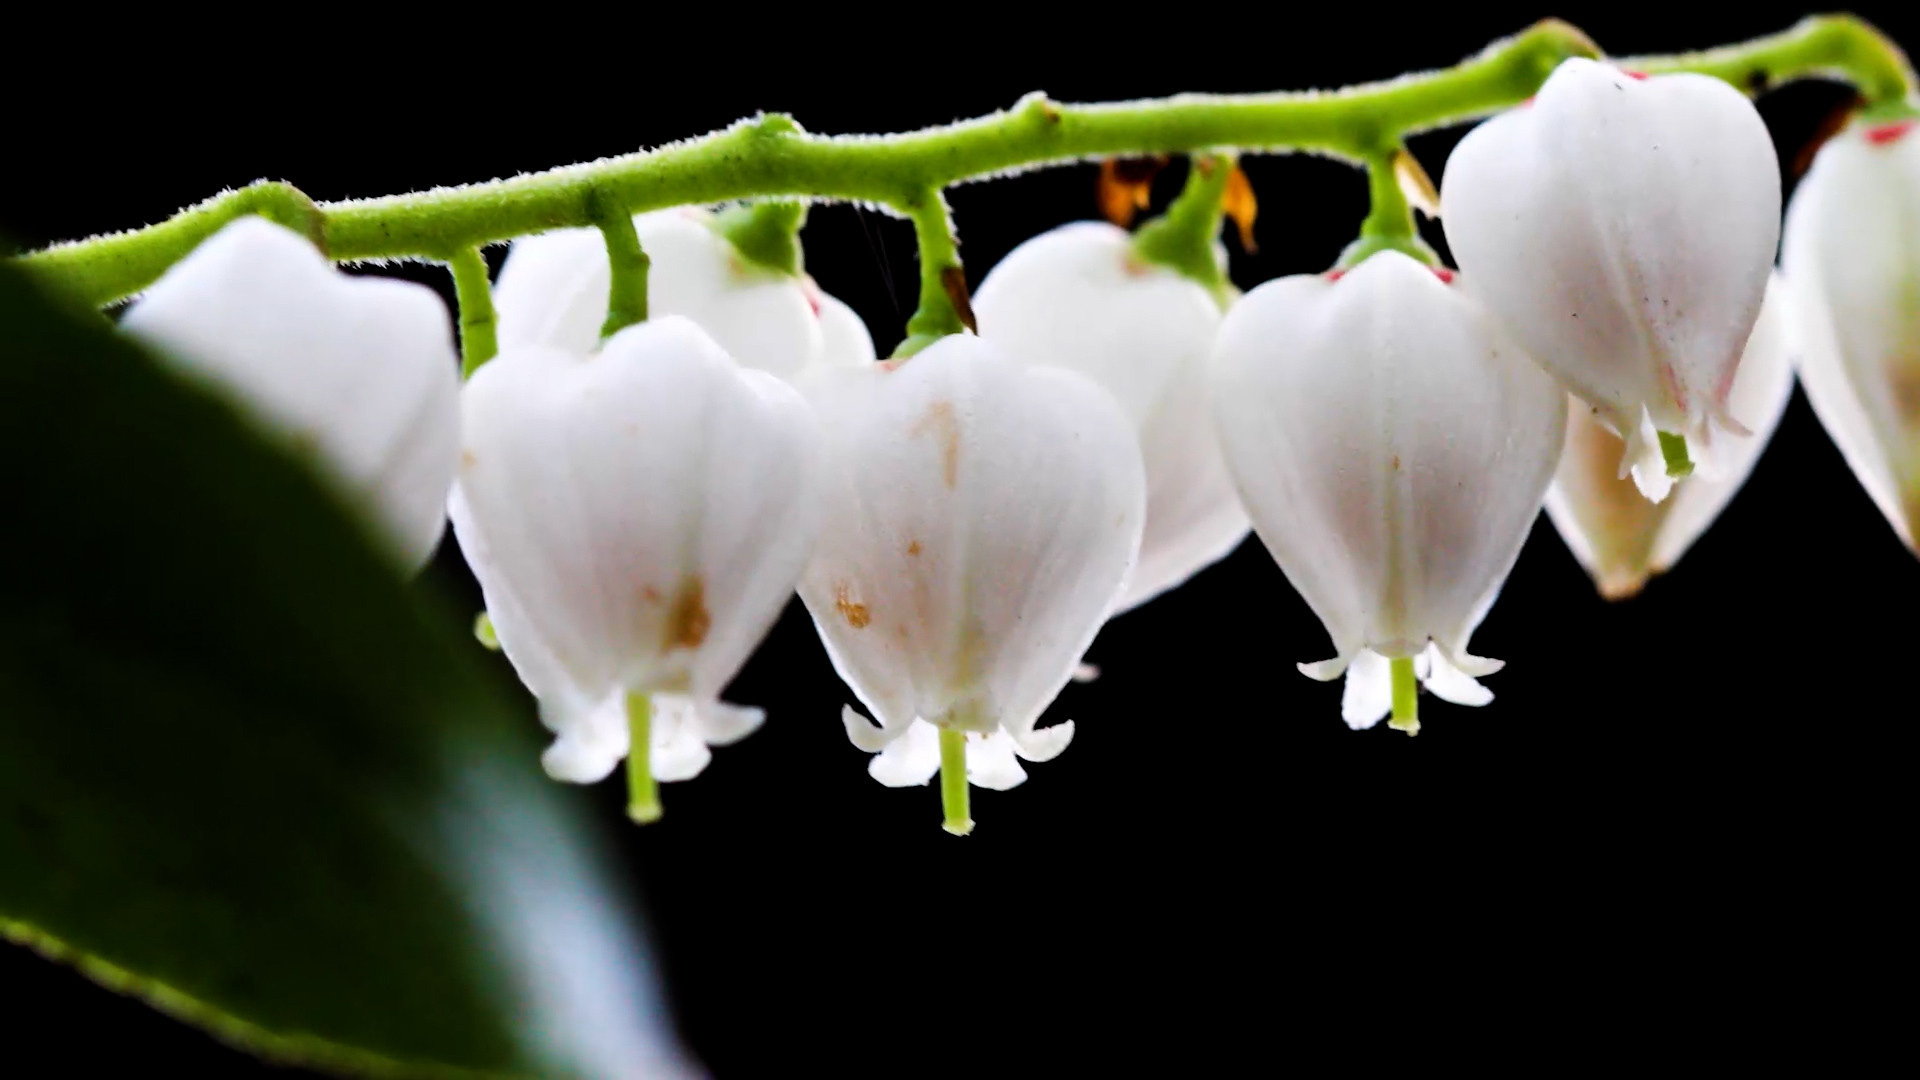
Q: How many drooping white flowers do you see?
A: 9